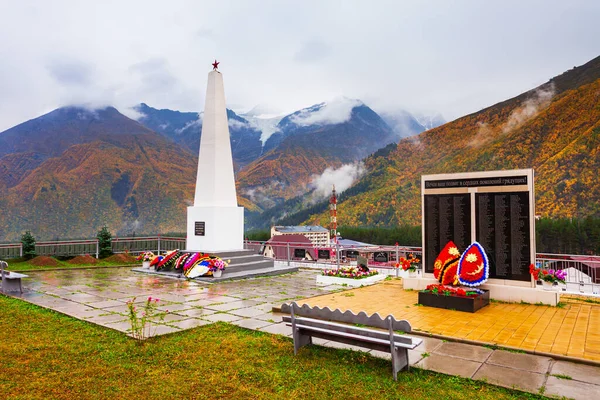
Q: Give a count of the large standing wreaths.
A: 2